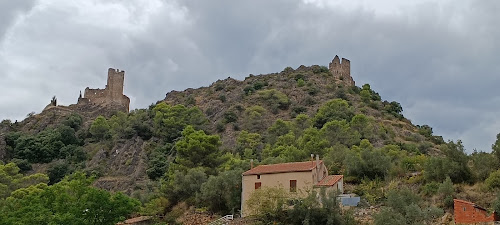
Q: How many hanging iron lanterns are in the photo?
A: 0